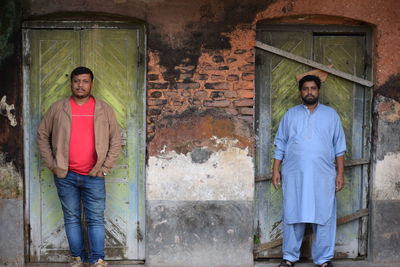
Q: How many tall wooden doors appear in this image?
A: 2